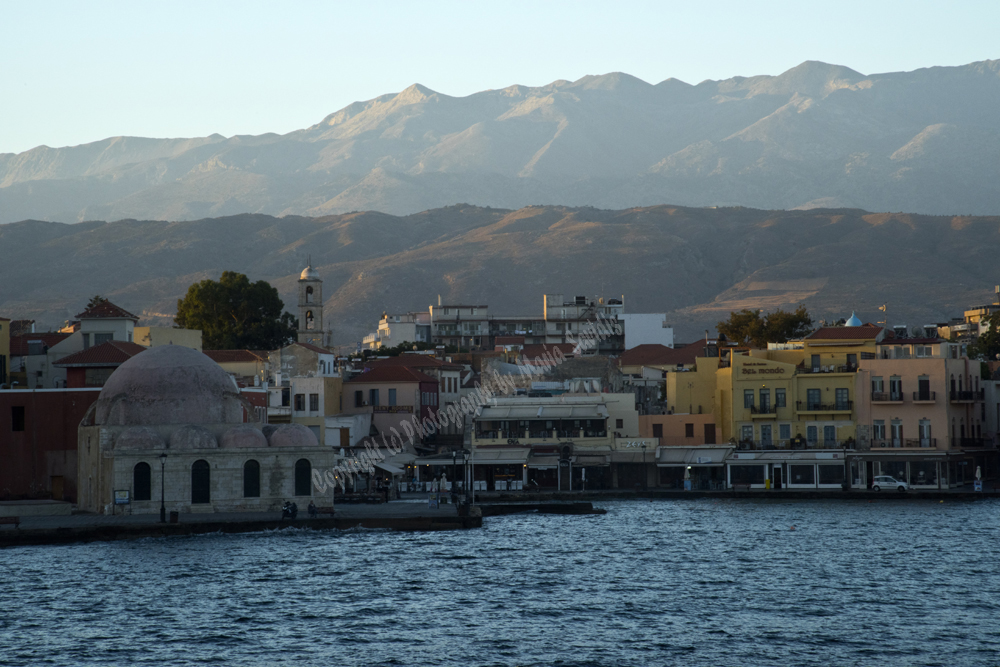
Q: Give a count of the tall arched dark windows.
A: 4